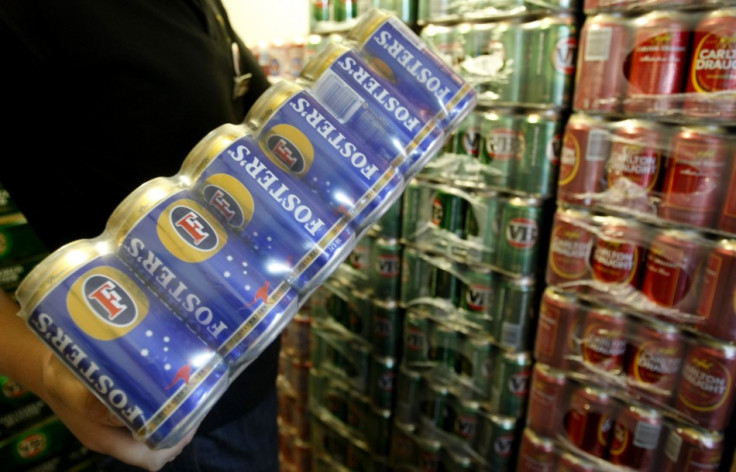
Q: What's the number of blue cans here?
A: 6